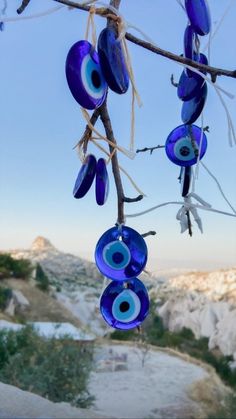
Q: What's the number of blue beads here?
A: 12